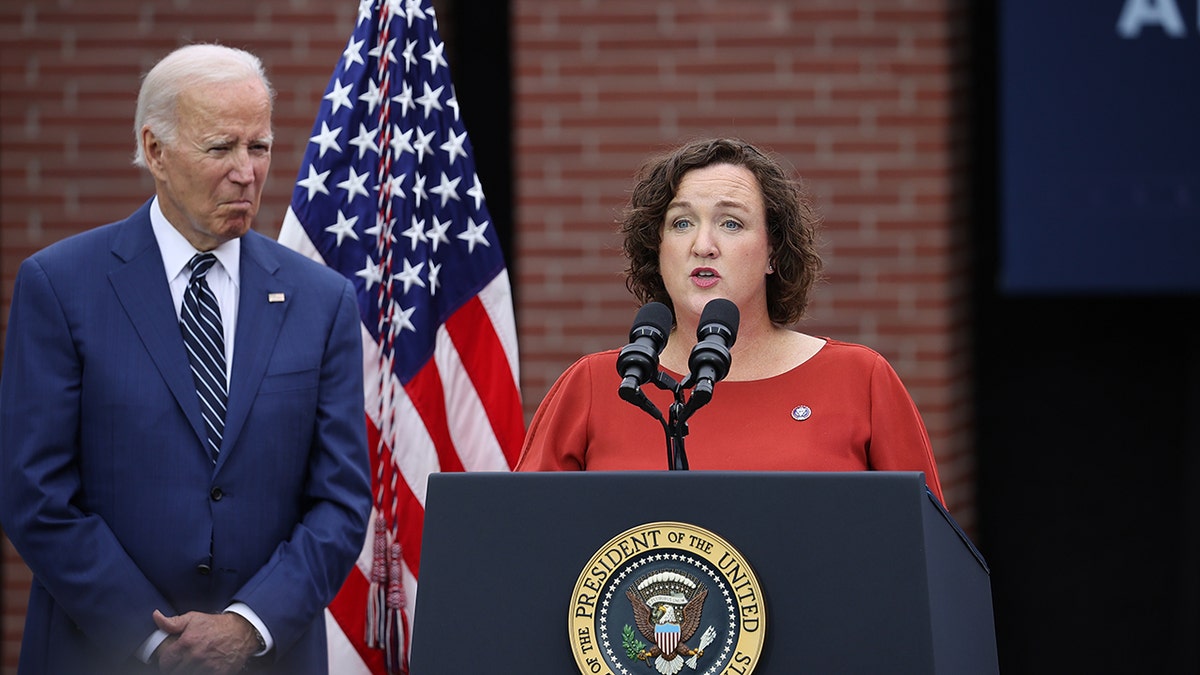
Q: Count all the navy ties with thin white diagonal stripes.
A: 1